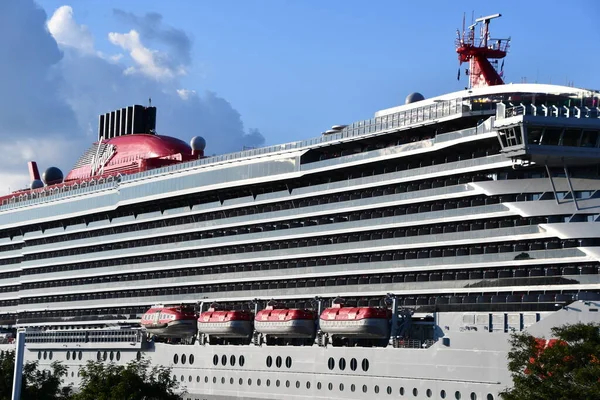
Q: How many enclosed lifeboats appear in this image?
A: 4